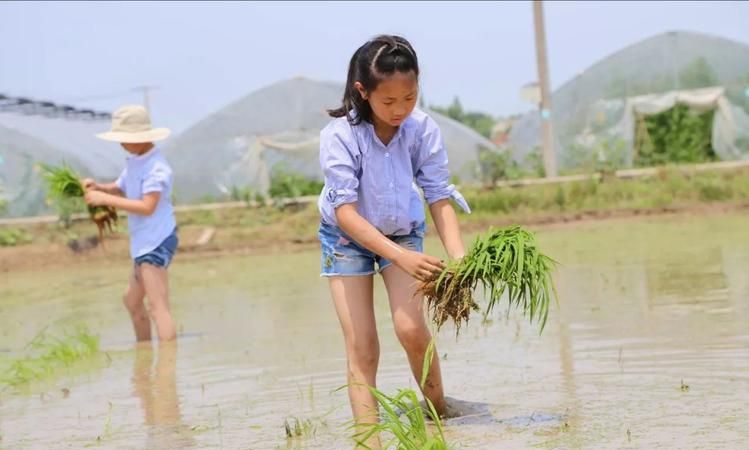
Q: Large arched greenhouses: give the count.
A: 3